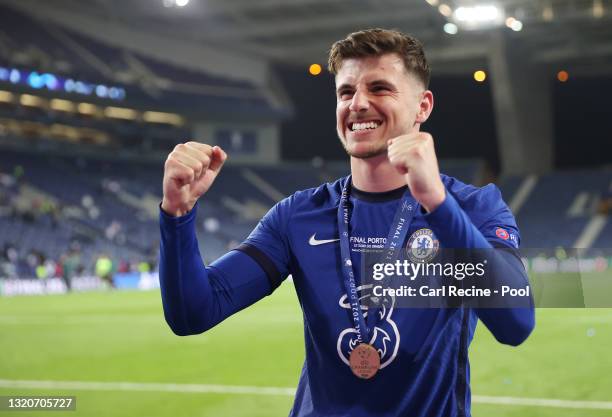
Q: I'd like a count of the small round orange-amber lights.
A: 3